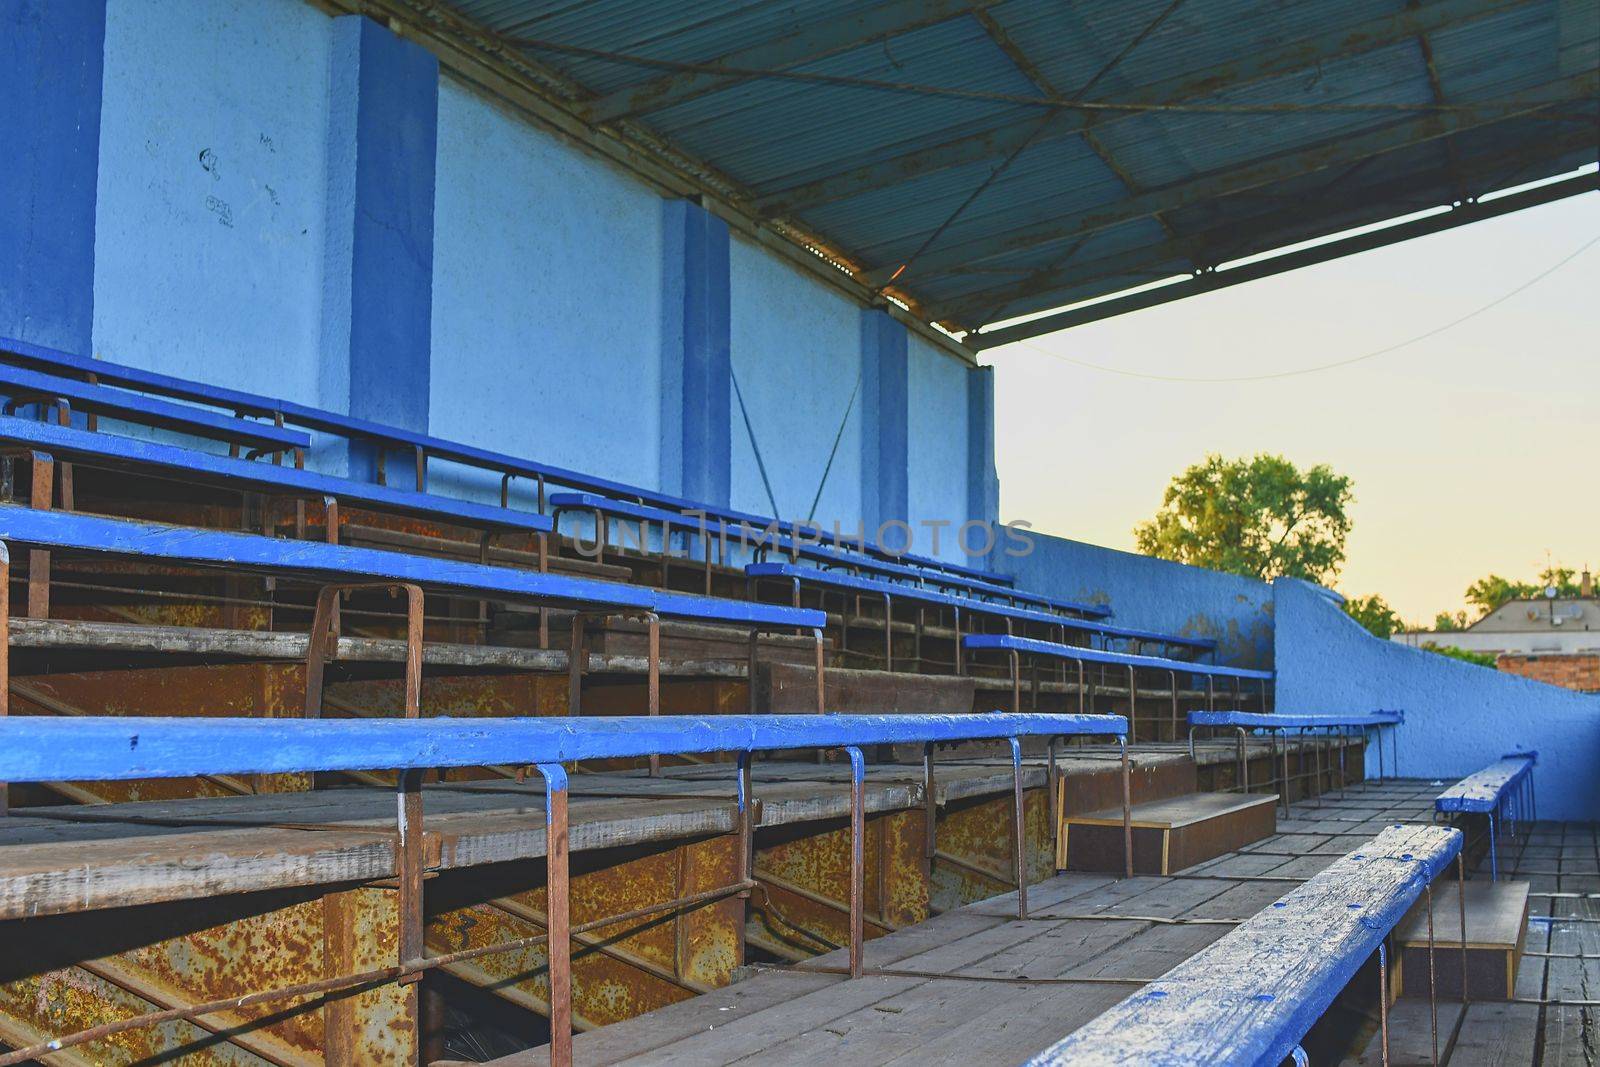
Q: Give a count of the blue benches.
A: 11